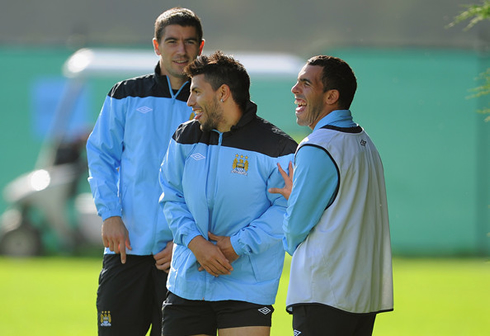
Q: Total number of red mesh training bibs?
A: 0